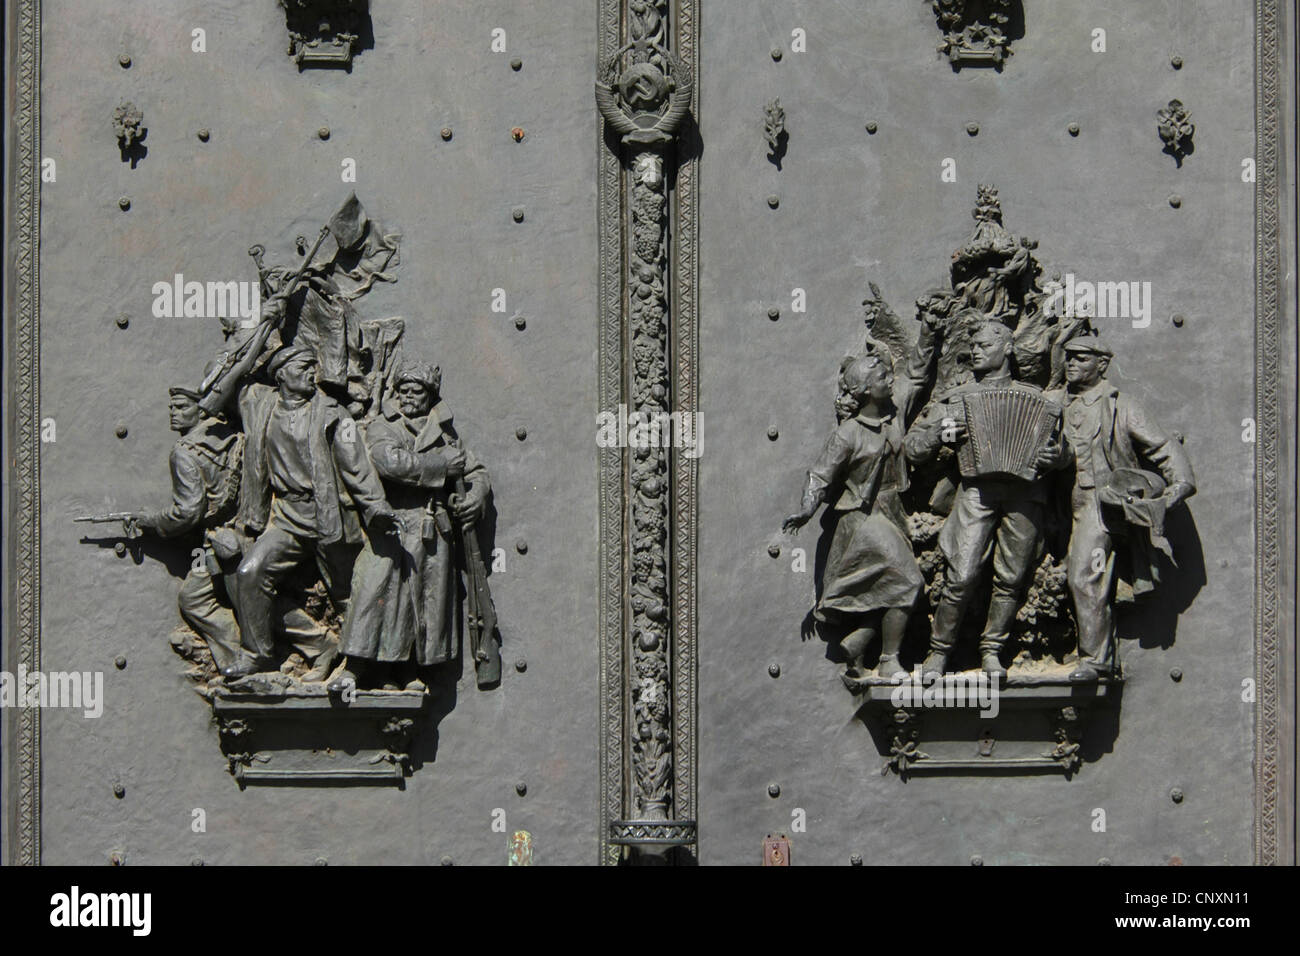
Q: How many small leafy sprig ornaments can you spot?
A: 3